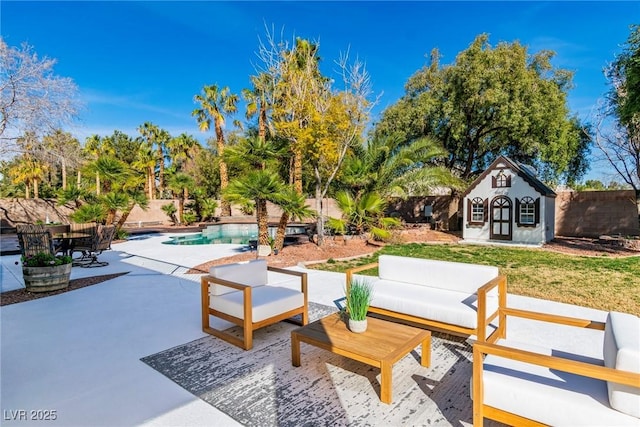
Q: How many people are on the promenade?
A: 0